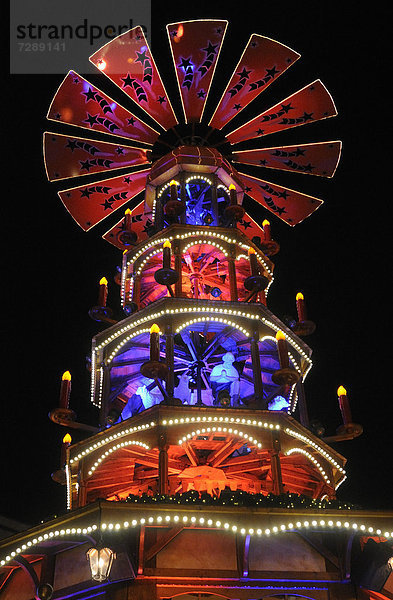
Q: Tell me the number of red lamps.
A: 13